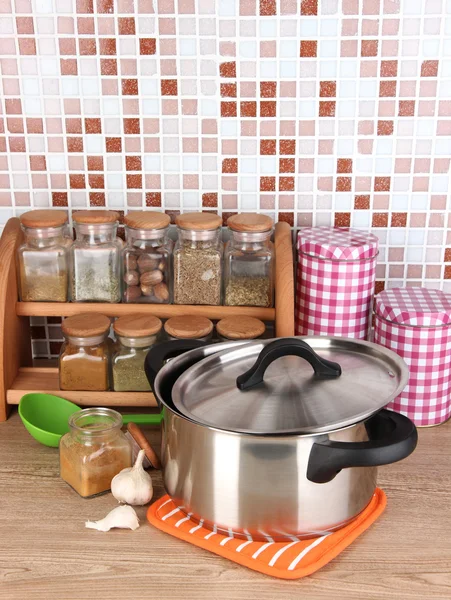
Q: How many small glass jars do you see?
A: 10